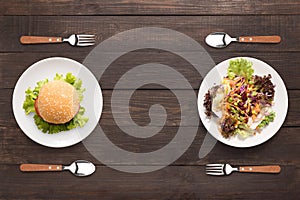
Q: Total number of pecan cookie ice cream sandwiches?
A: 0